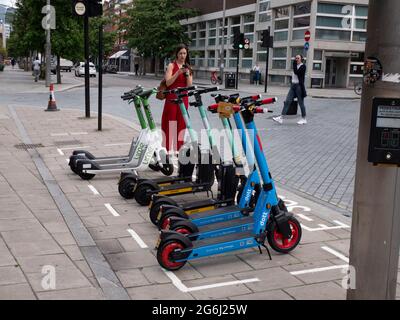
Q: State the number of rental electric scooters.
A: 8